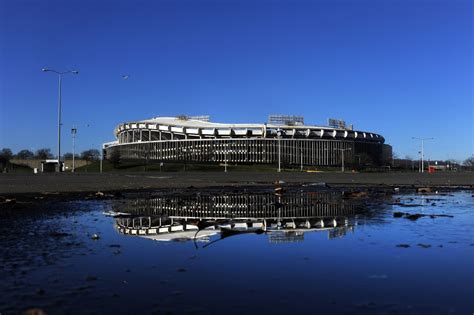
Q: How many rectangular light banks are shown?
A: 3